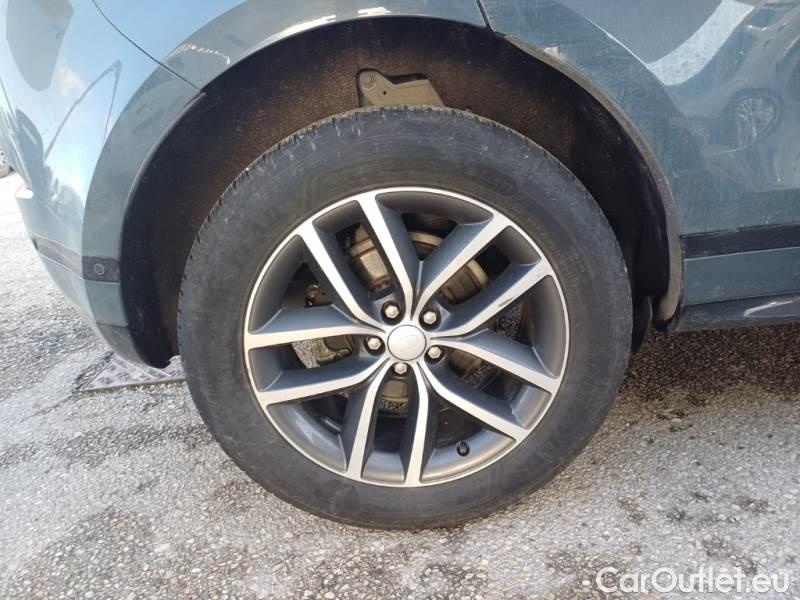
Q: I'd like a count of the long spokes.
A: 10